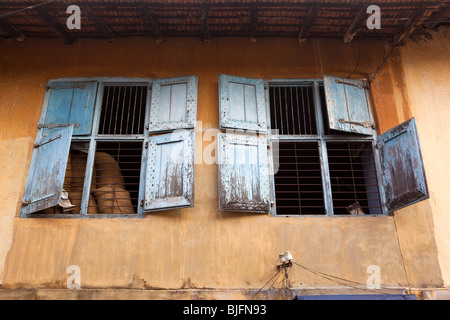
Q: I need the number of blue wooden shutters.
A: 8